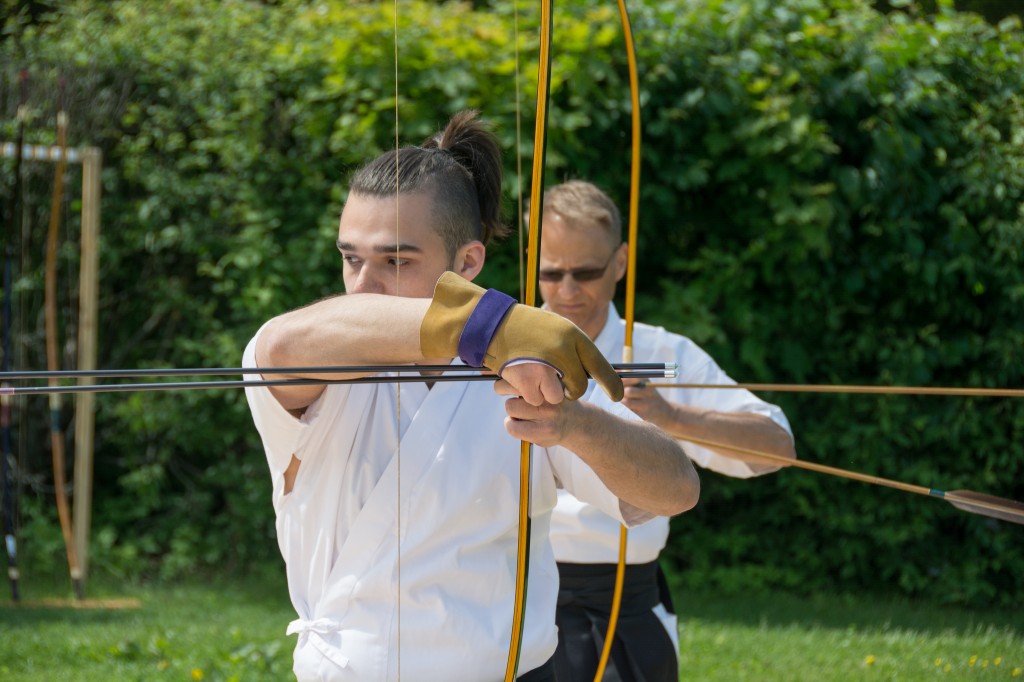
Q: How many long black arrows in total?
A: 2